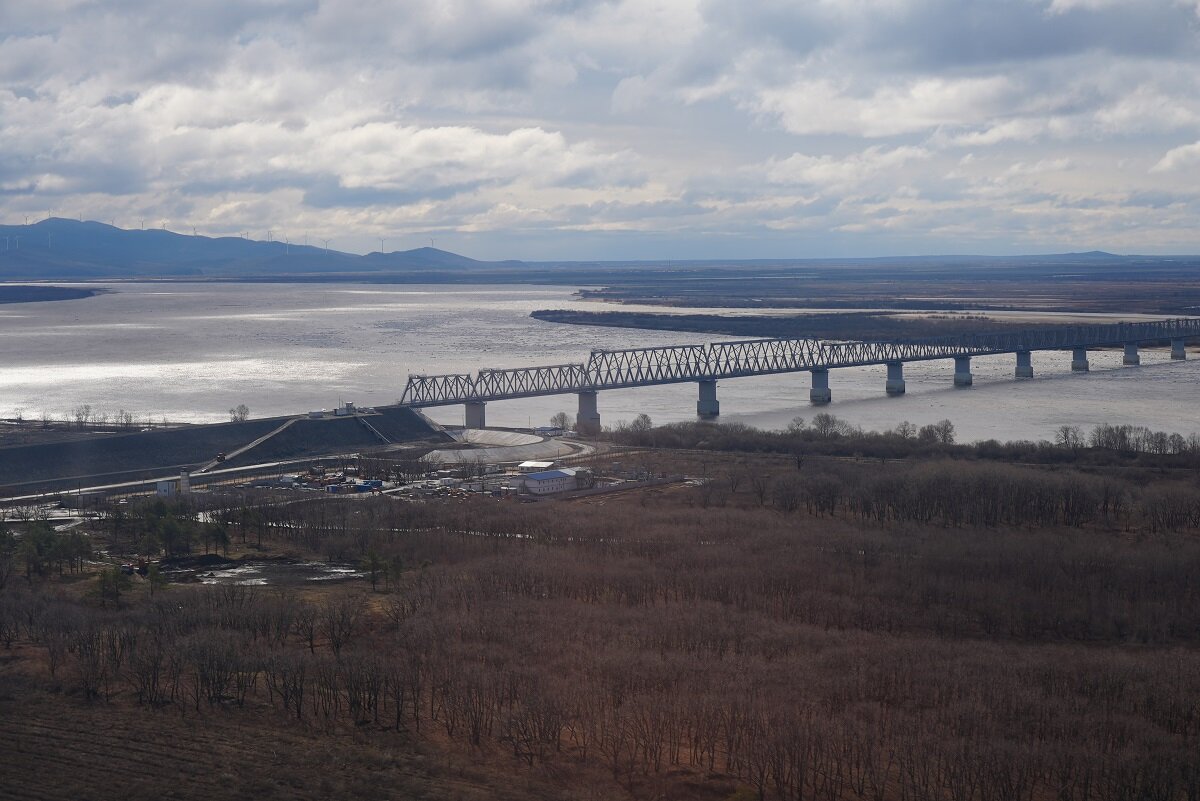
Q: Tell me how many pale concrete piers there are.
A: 10